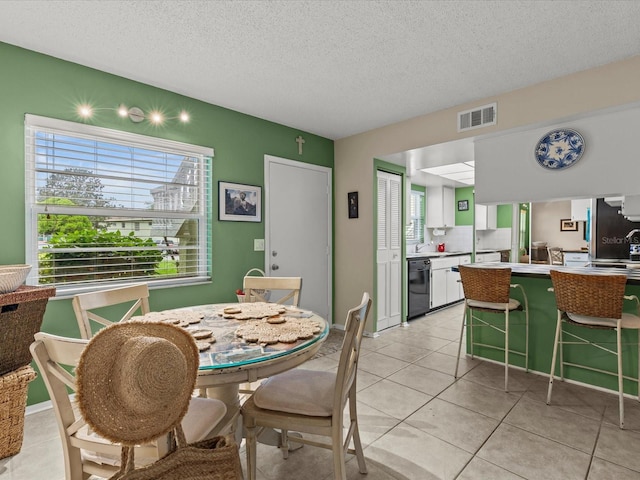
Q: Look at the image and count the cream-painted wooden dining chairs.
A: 4